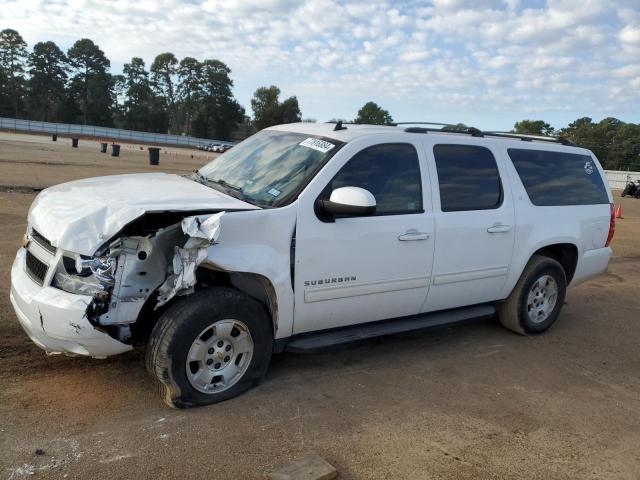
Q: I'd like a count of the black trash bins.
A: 5